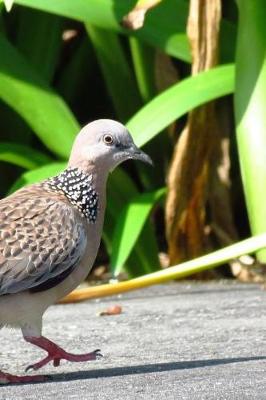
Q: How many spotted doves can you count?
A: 1